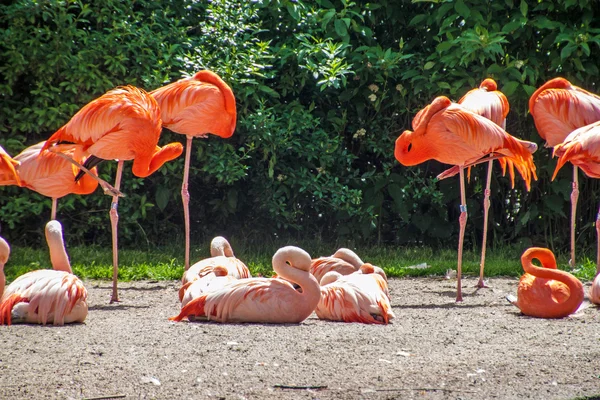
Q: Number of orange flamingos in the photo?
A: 9